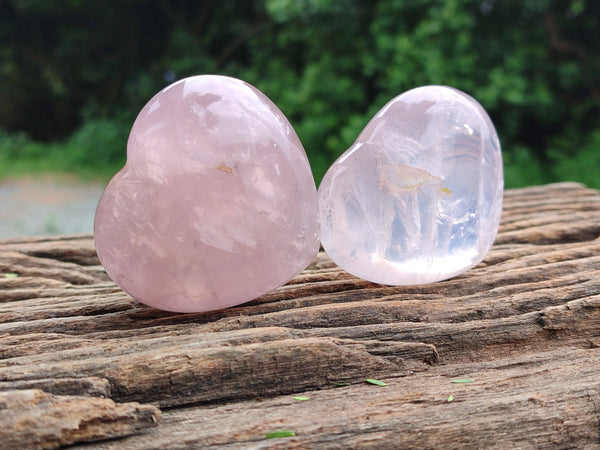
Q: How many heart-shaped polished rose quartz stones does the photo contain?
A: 2